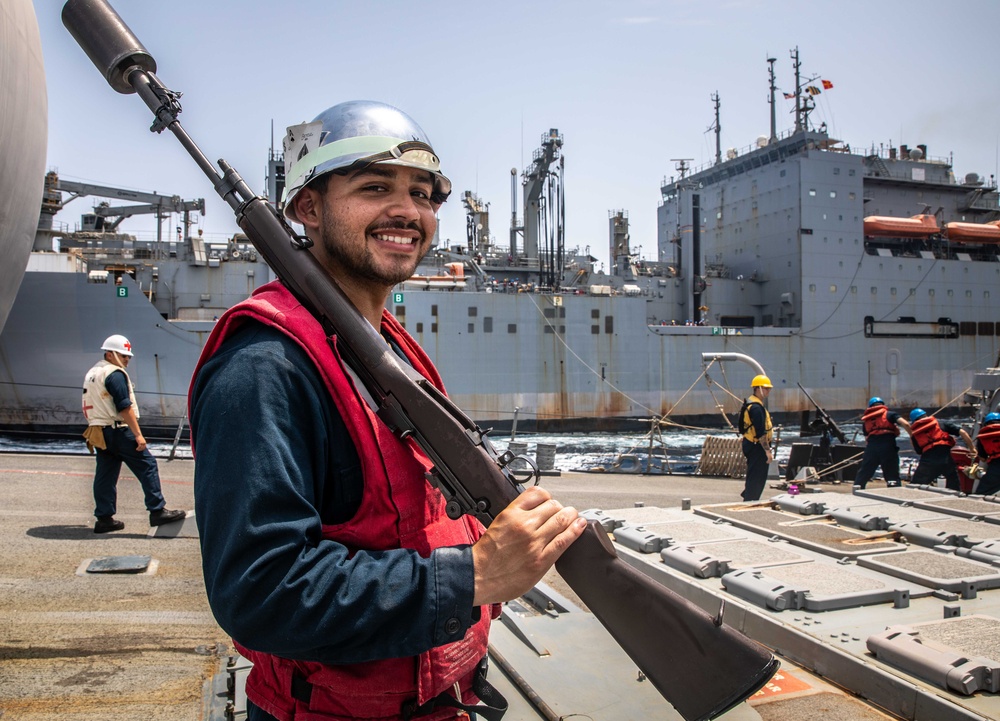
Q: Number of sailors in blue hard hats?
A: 3